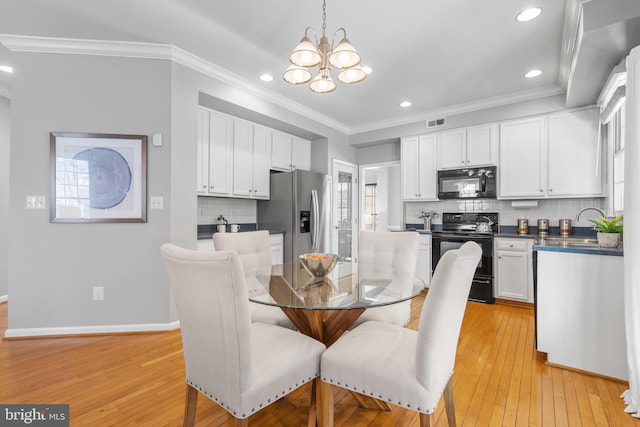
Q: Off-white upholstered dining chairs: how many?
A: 4